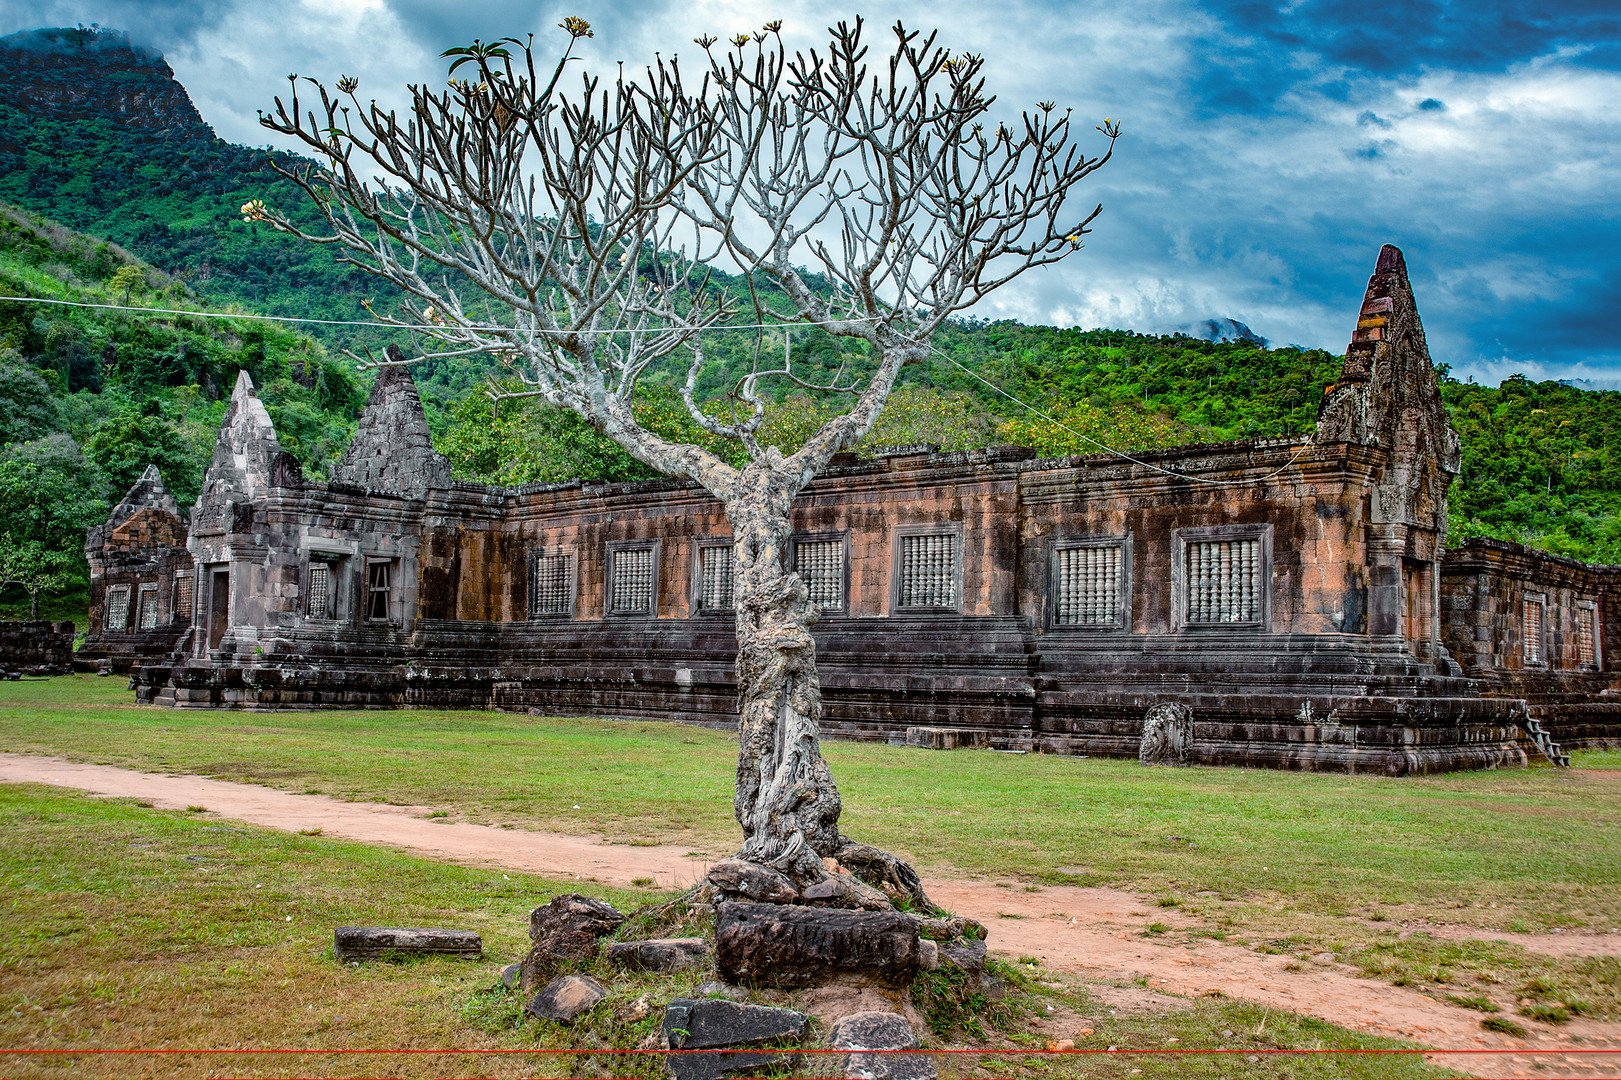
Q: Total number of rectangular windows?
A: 14